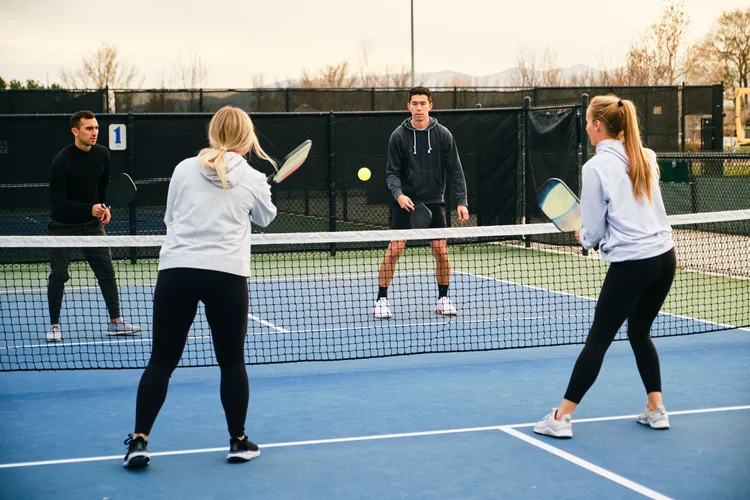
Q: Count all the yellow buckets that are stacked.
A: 0